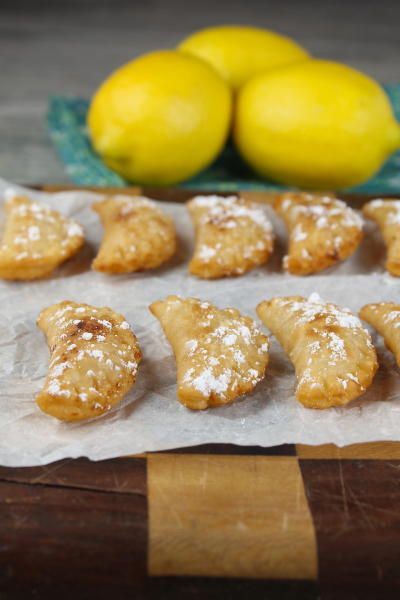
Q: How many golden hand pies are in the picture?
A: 9